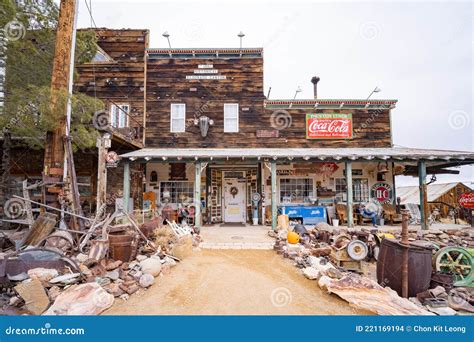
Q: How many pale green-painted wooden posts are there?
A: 5